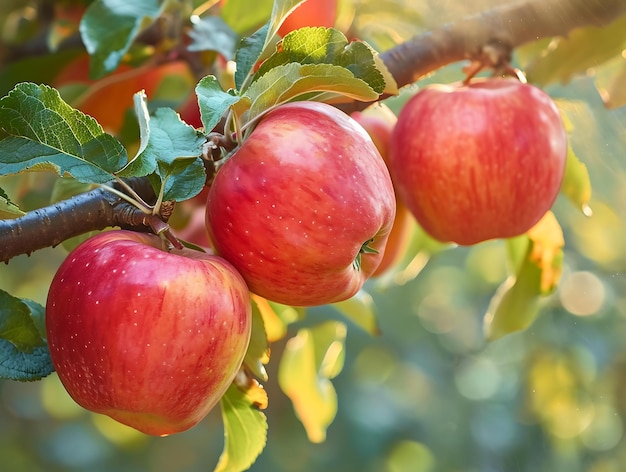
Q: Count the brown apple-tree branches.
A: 1